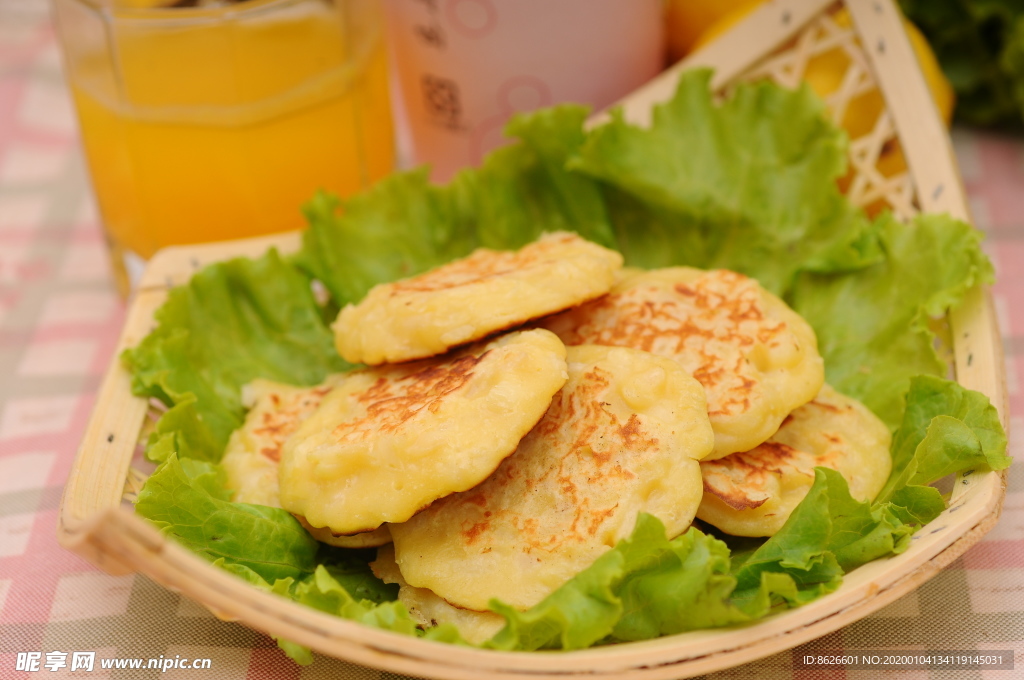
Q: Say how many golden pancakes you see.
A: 7